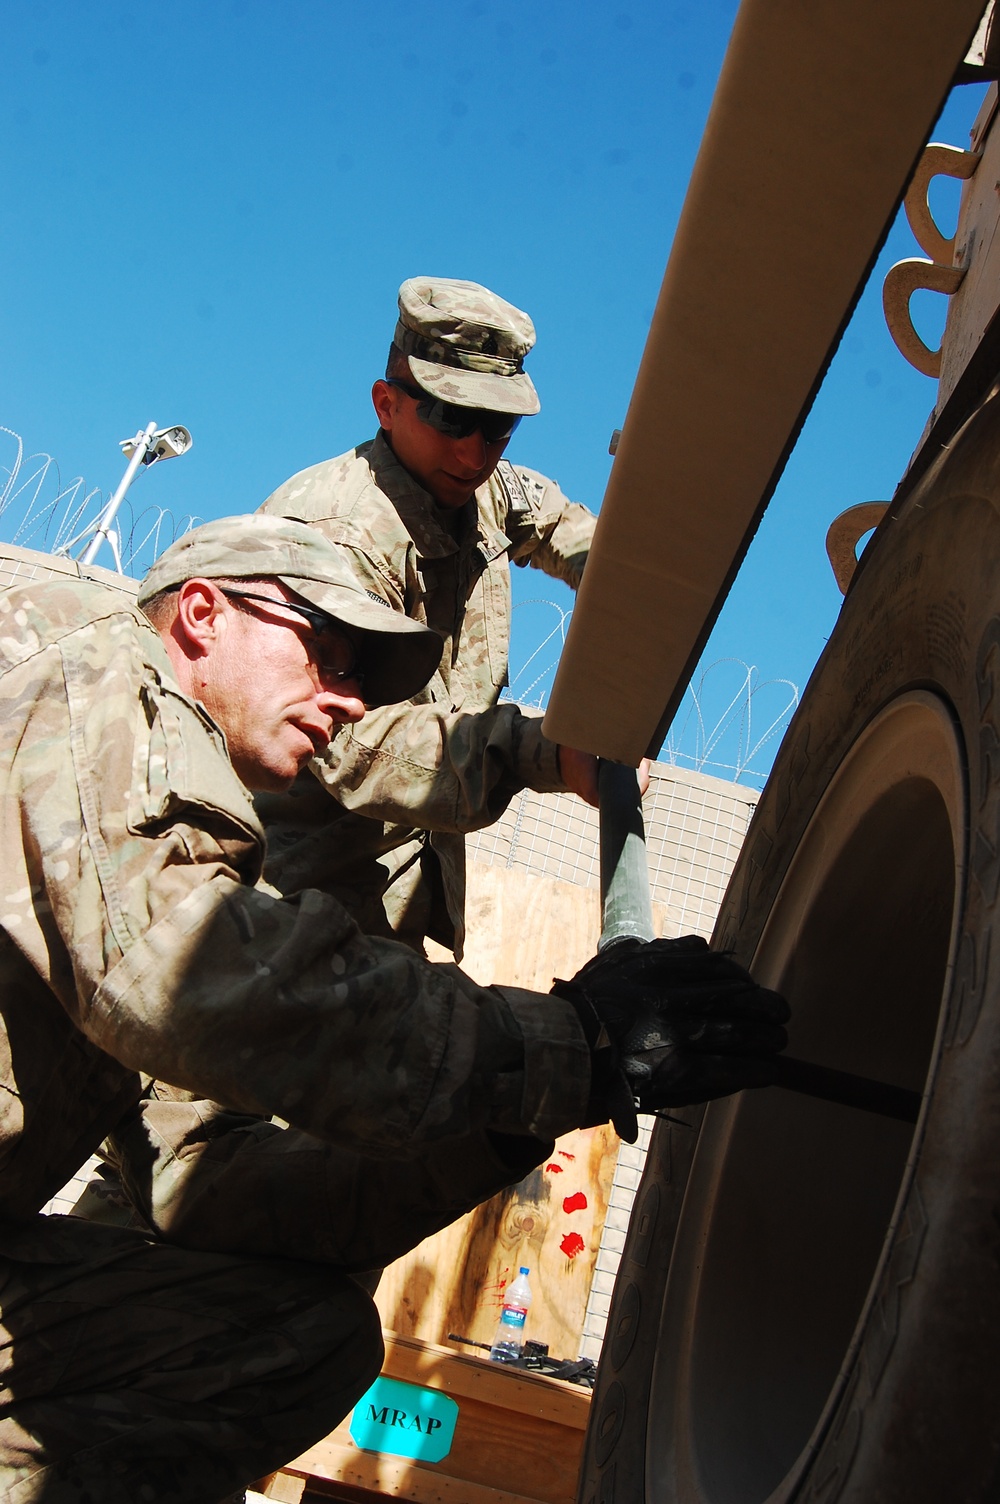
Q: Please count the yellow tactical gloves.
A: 0